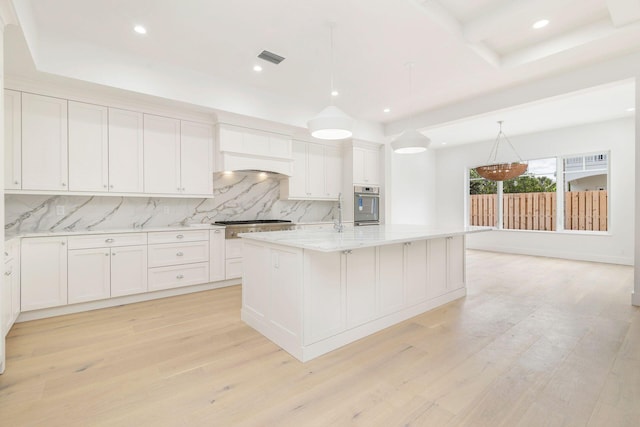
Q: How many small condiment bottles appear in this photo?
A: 0